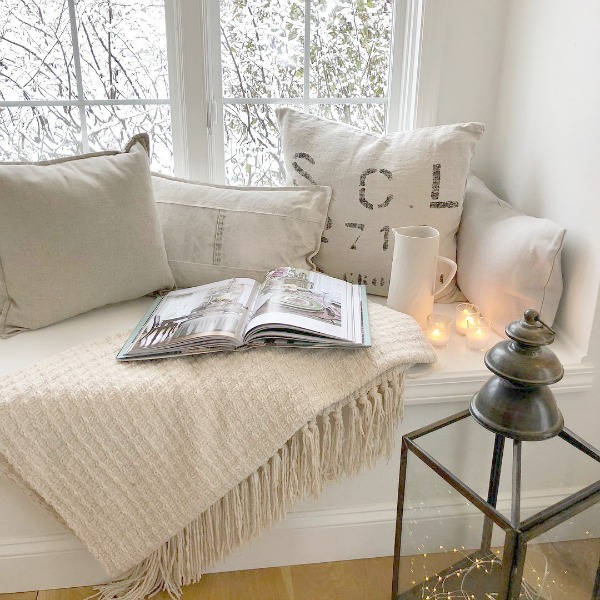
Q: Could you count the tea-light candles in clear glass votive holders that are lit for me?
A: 3